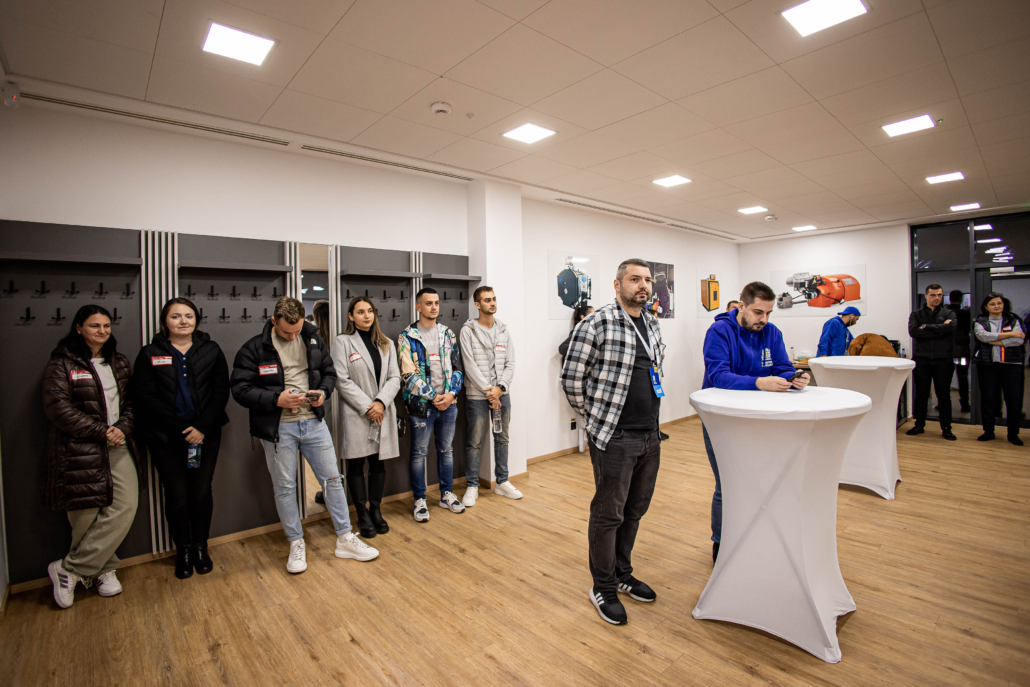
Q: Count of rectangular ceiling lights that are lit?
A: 9